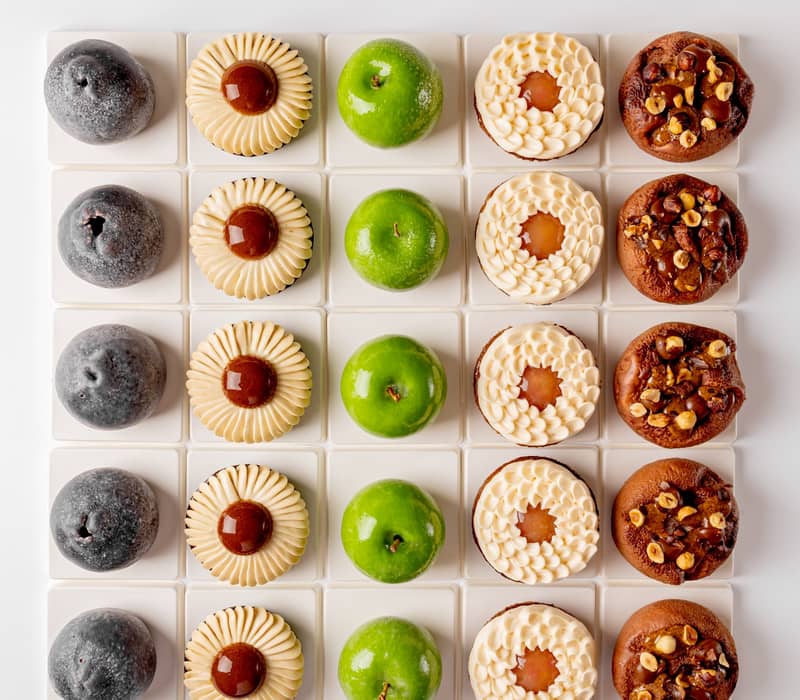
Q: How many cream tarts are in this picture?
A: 10